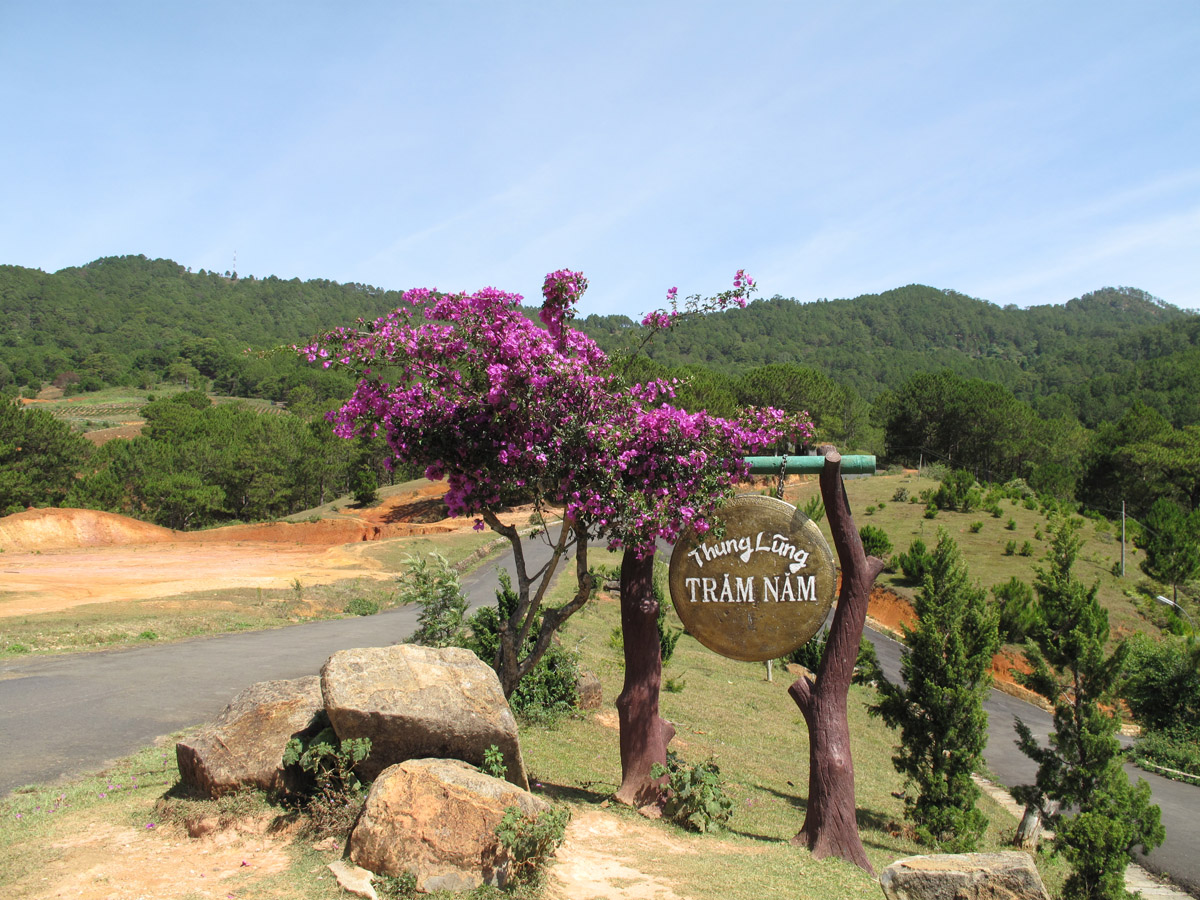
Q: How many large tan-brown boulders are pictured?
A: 4